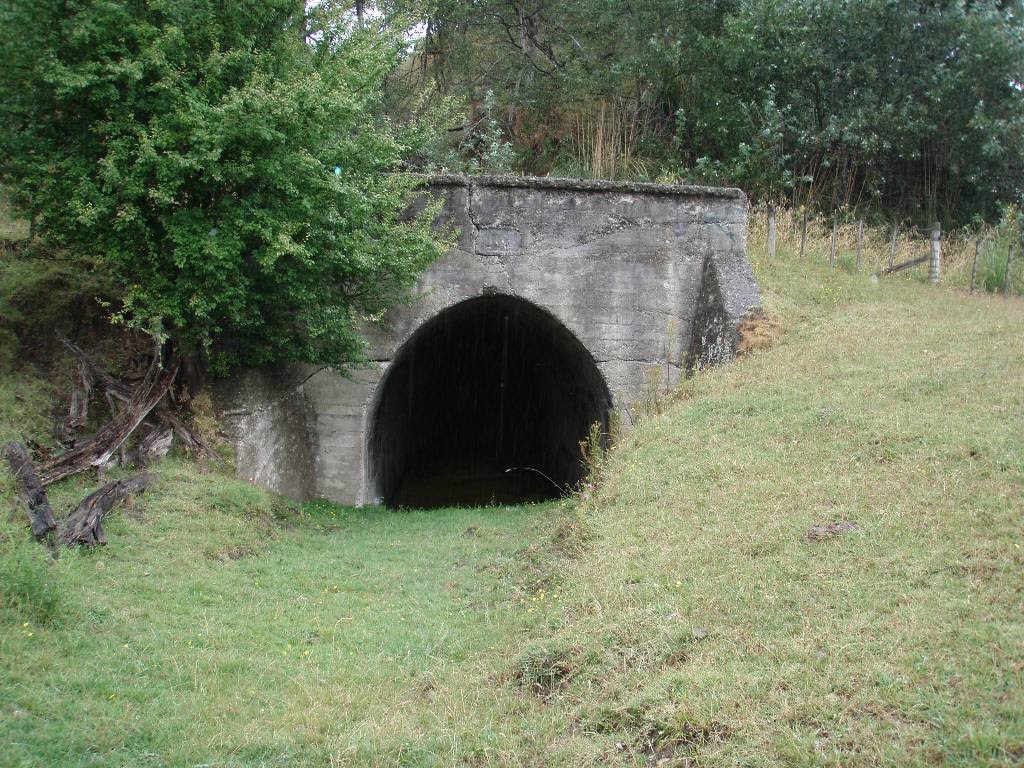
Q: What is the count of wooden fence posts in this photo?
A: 8